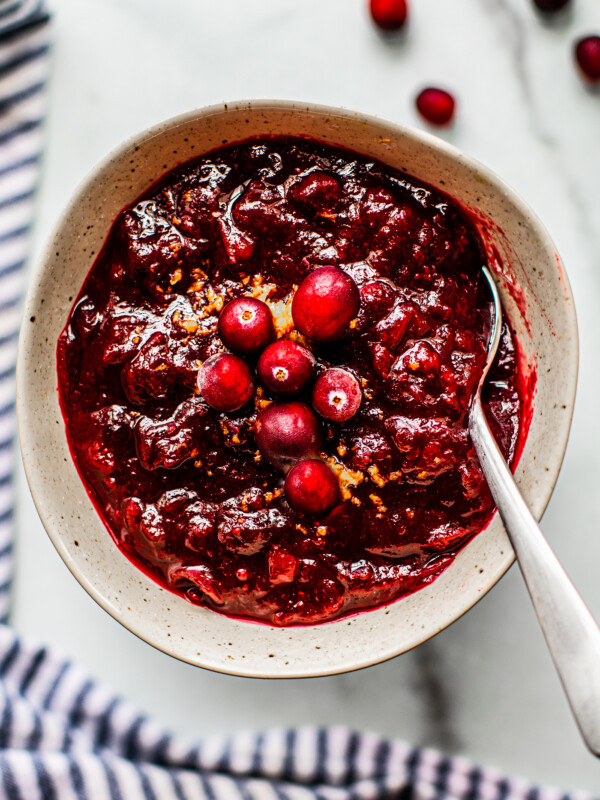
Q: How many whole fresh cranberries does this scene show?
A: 11